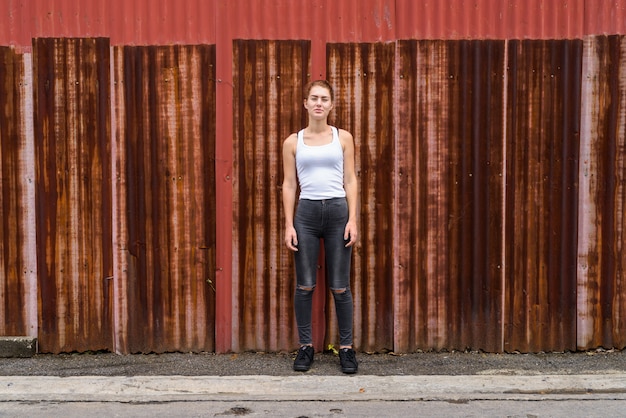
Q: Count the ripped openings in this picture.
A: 2